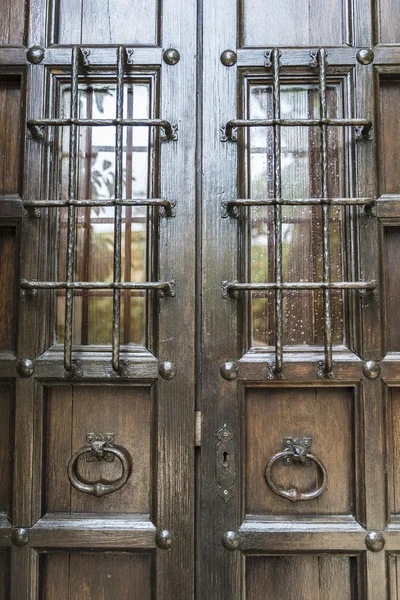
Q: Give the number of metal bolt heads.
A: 12